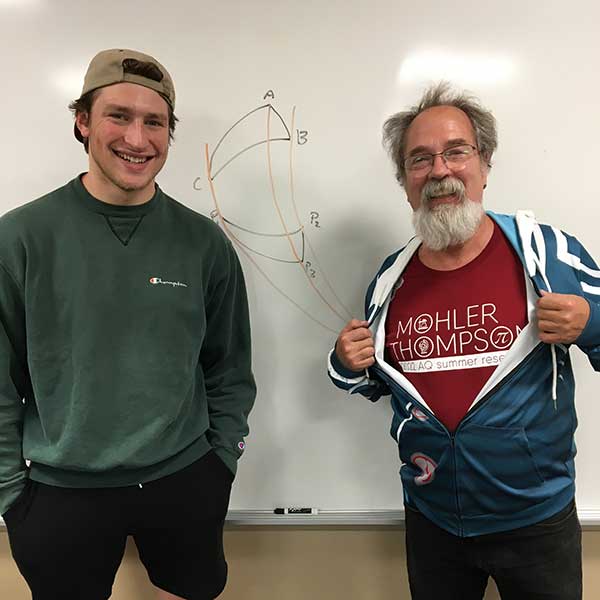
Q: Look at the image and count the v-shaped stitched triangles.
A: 1